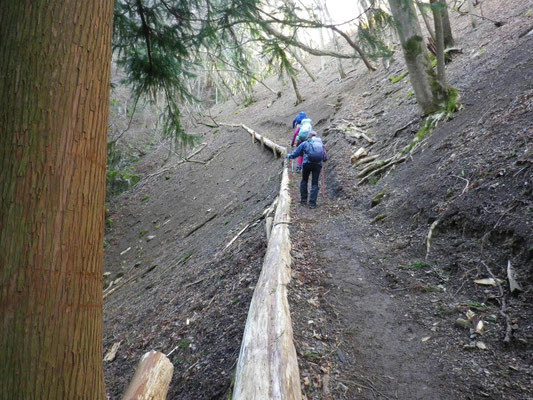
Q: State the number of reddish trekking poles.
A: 2